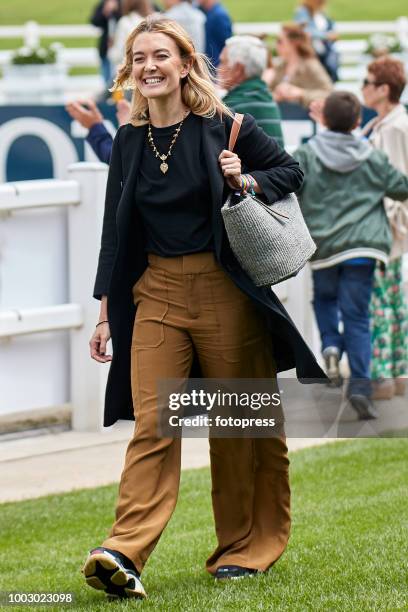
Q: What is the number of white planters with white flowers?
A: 2